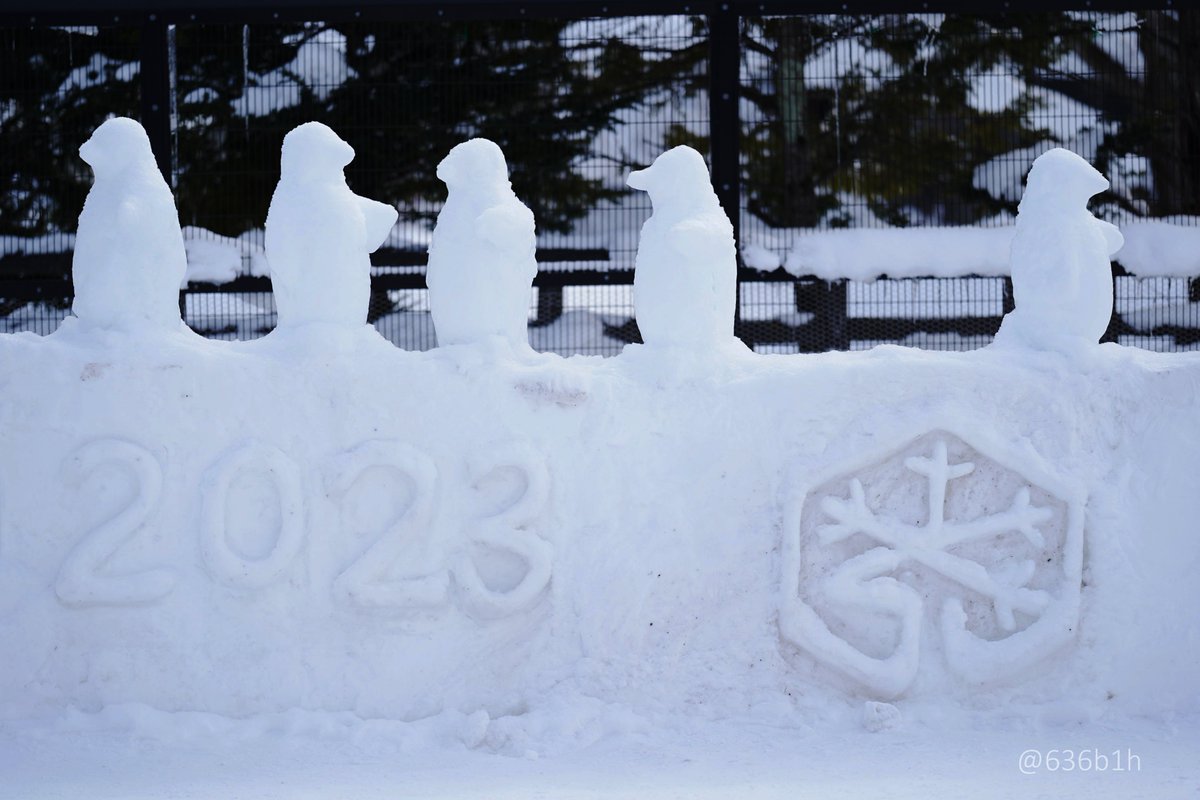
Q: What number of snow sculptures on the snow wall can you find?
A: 5